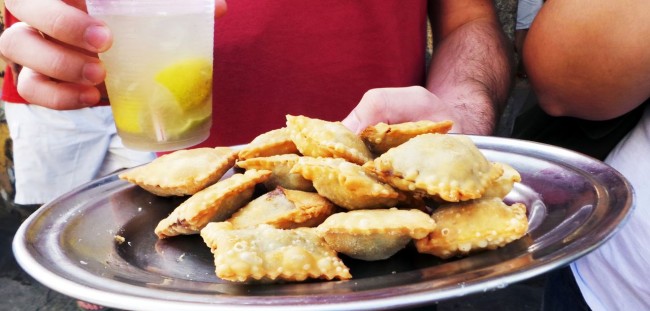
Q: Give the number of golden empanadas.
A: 13